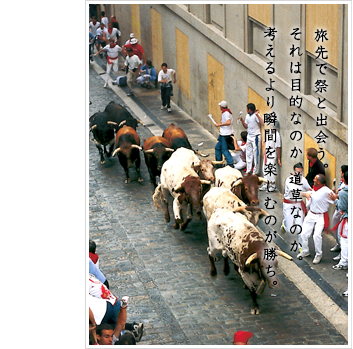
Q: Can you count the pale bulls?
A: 5